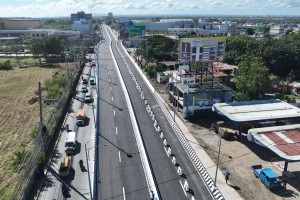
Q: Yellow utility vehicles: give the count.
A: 1